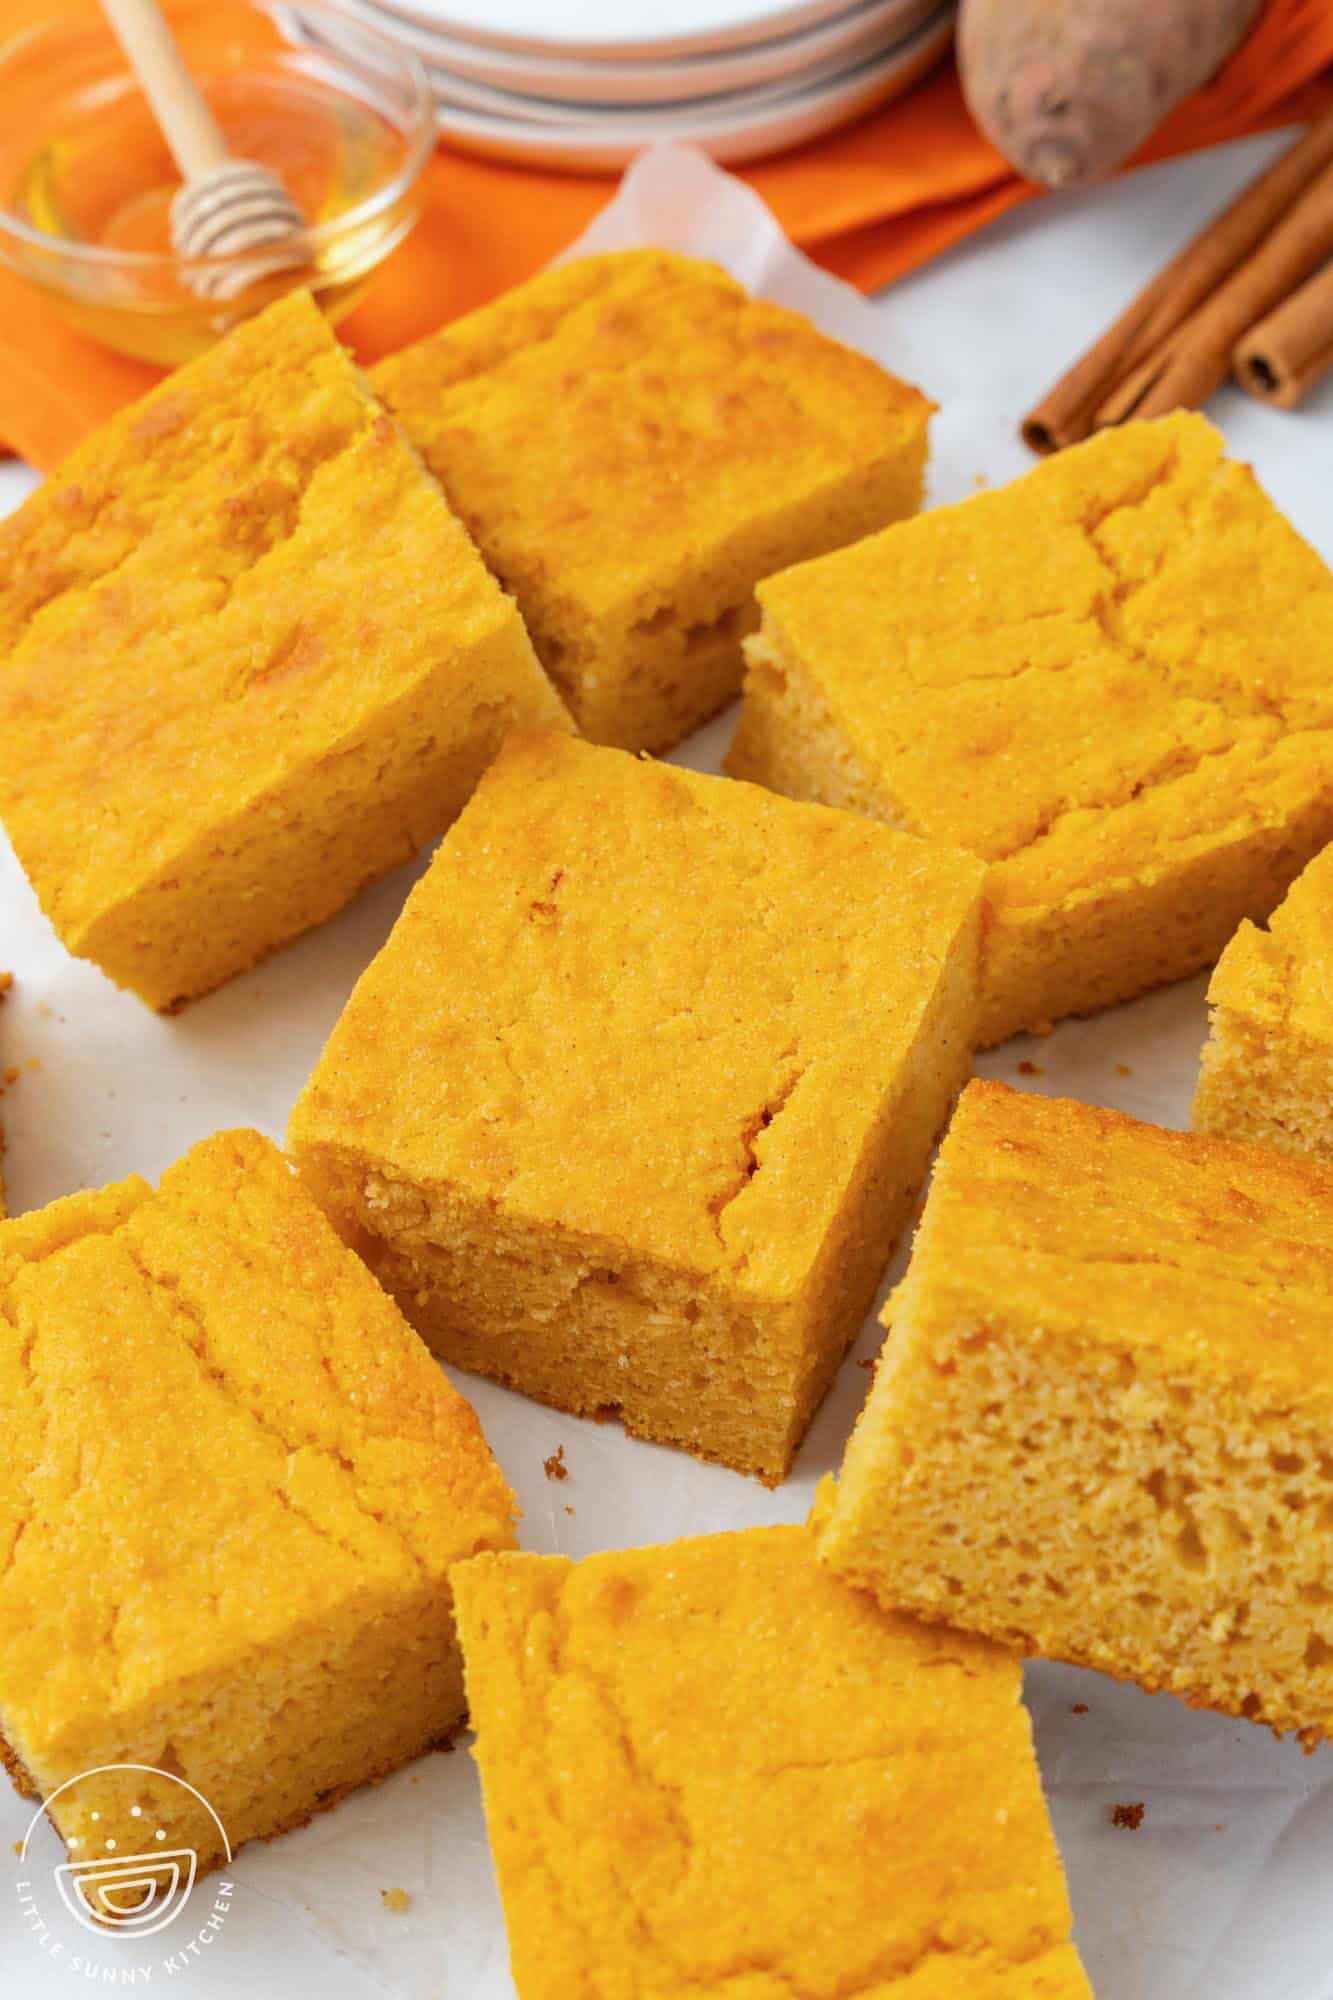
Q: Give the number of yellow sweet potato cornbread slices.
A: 8